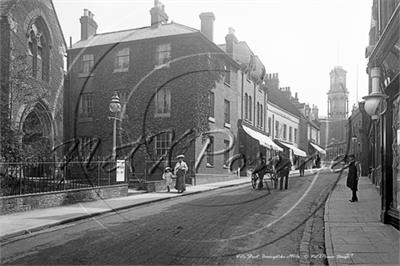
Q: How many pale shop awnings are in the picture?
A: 3